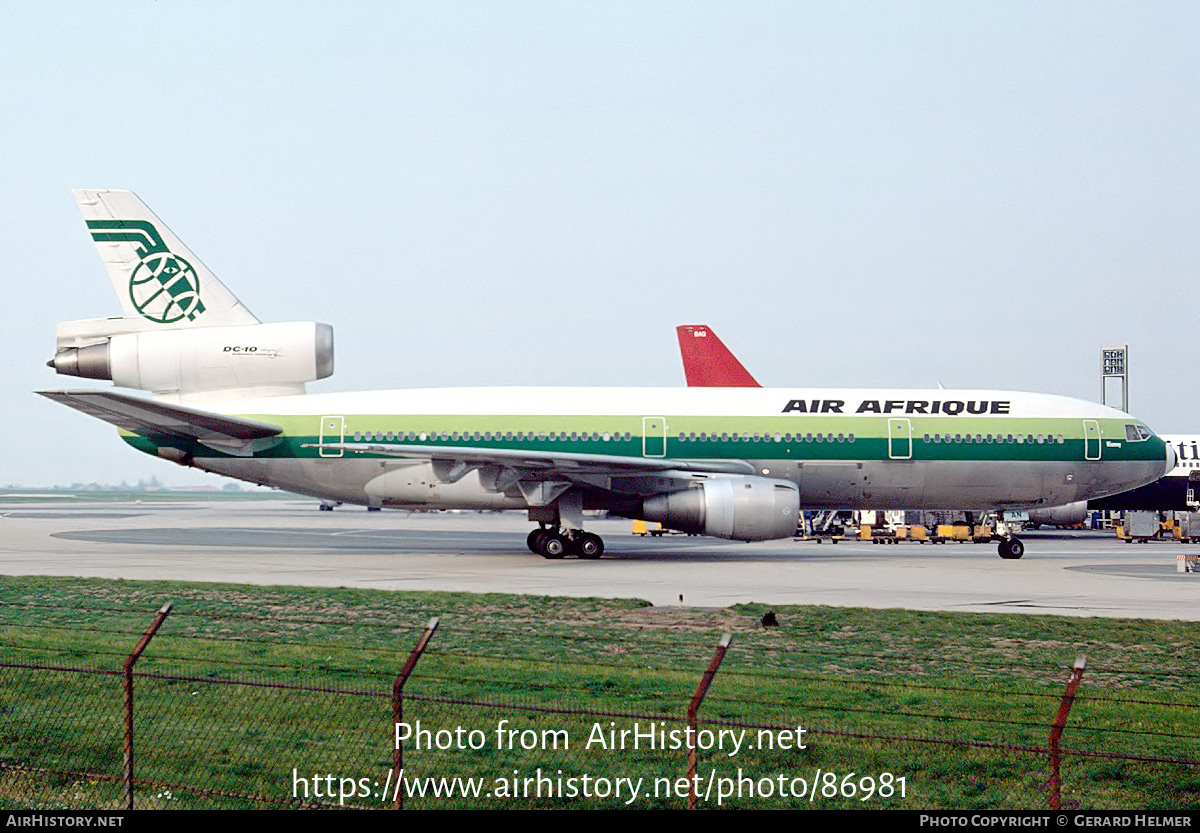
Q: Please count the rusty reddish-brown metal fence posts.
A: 4